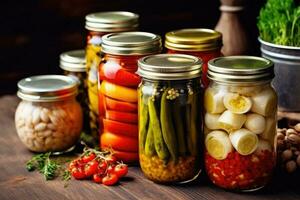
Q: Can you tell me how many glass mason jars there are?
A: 7